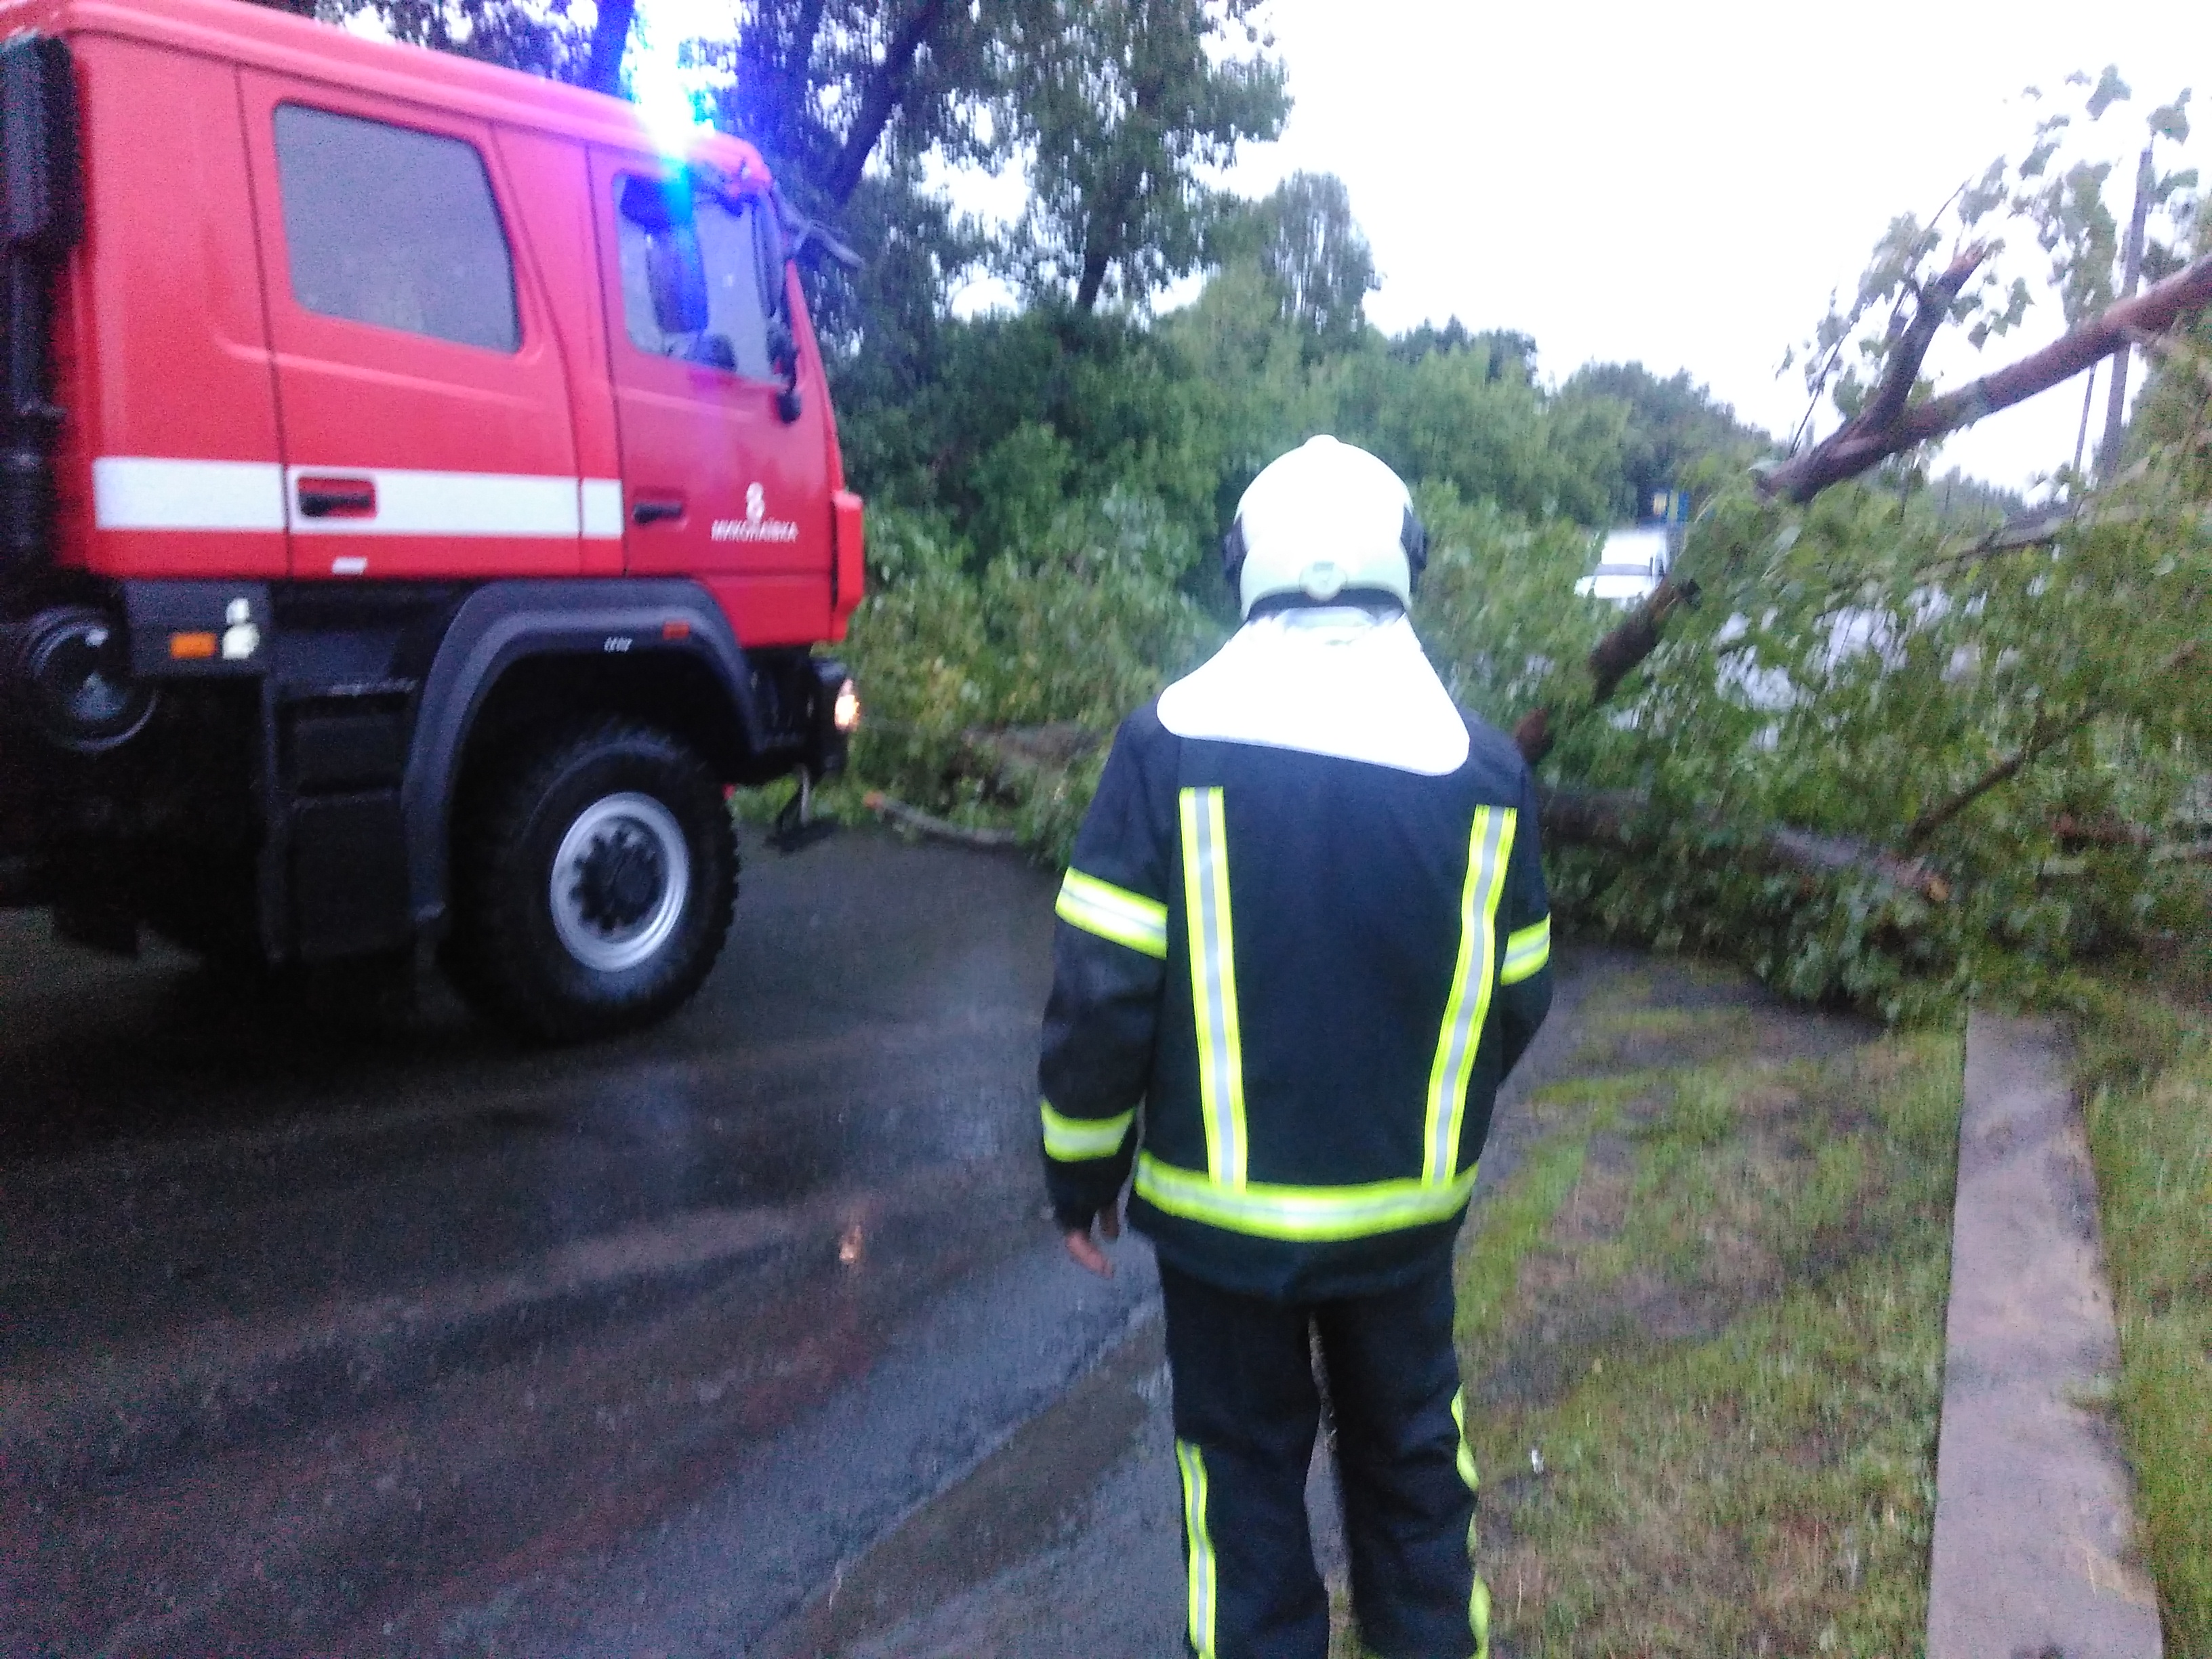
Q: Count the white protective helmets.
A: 1